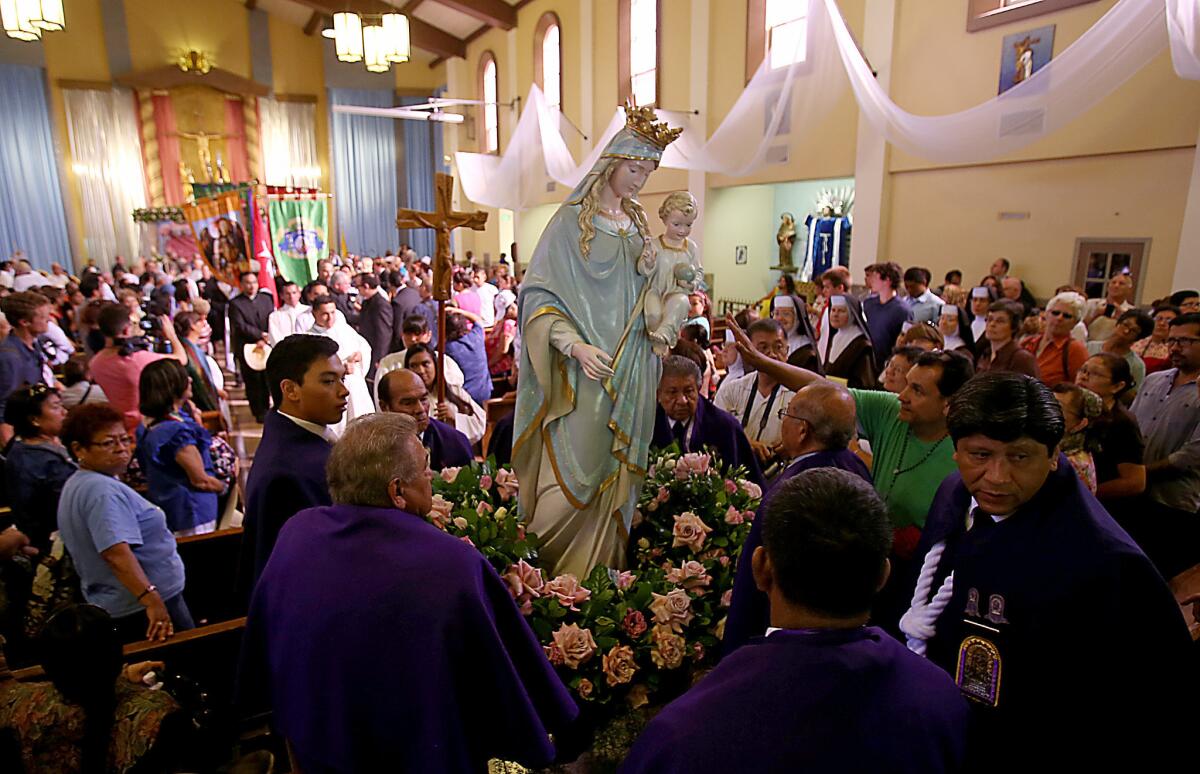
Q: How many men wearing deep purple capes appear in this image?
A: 7